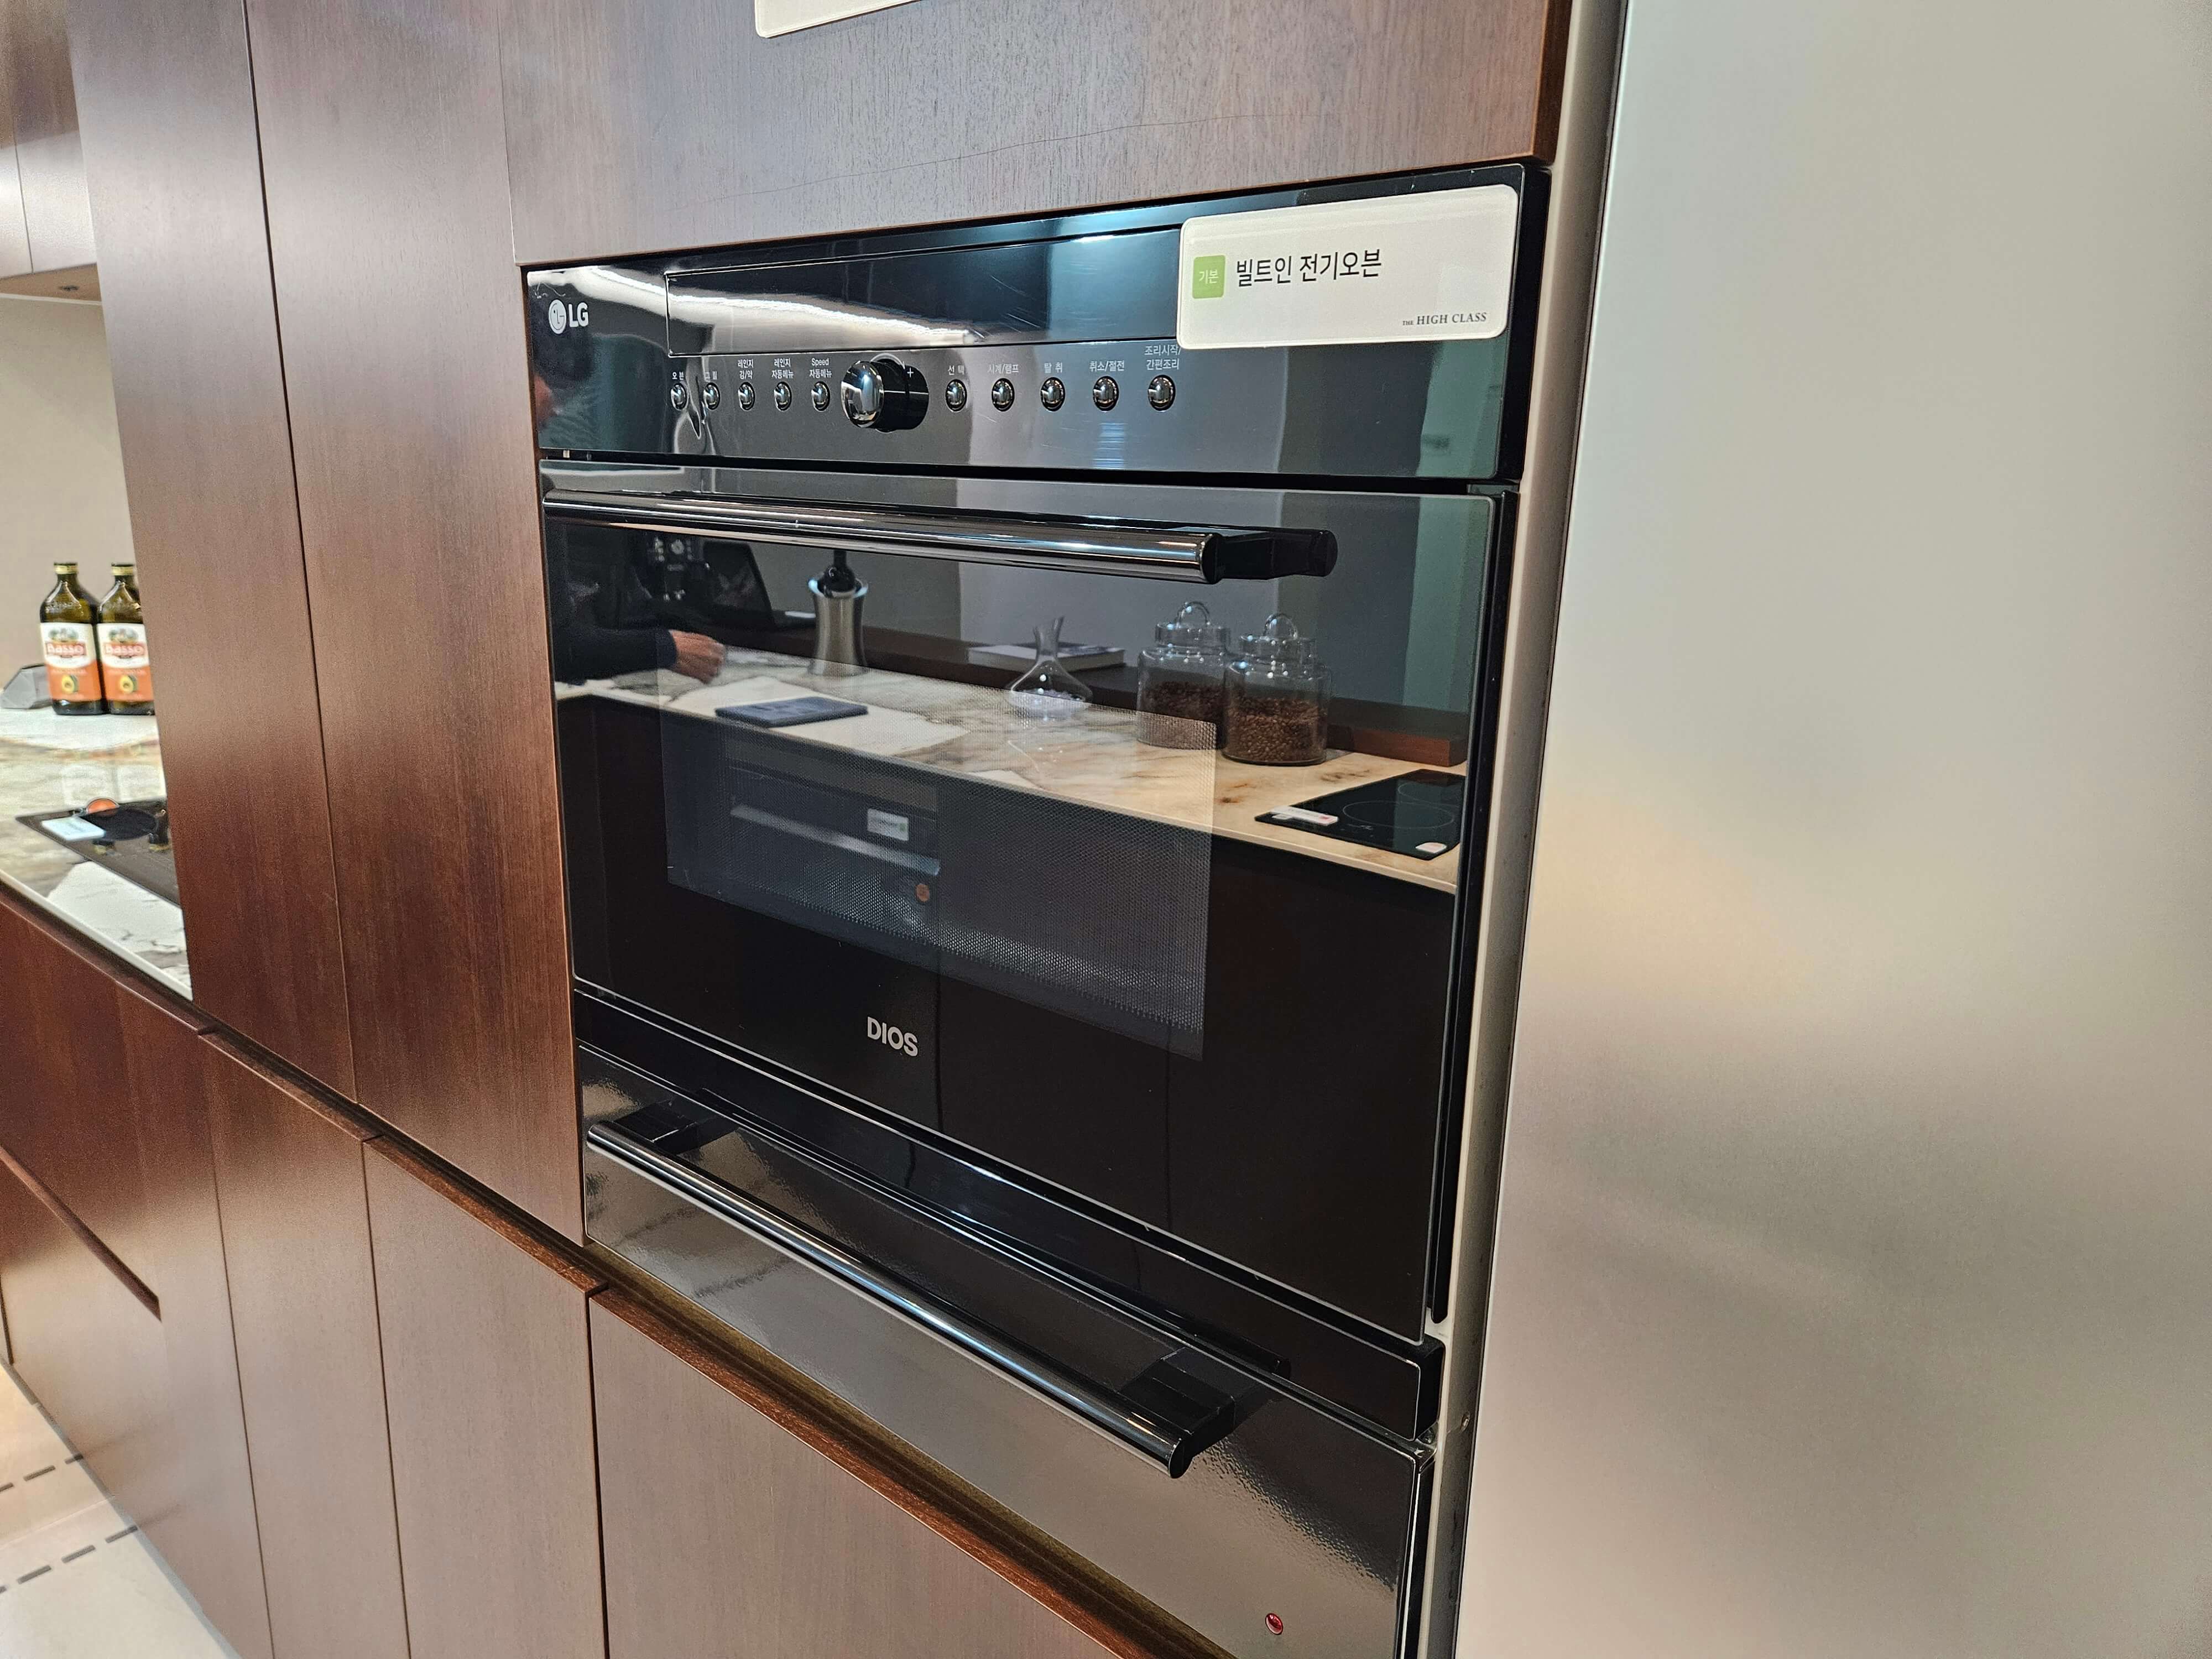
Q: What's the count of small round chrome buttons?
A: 10